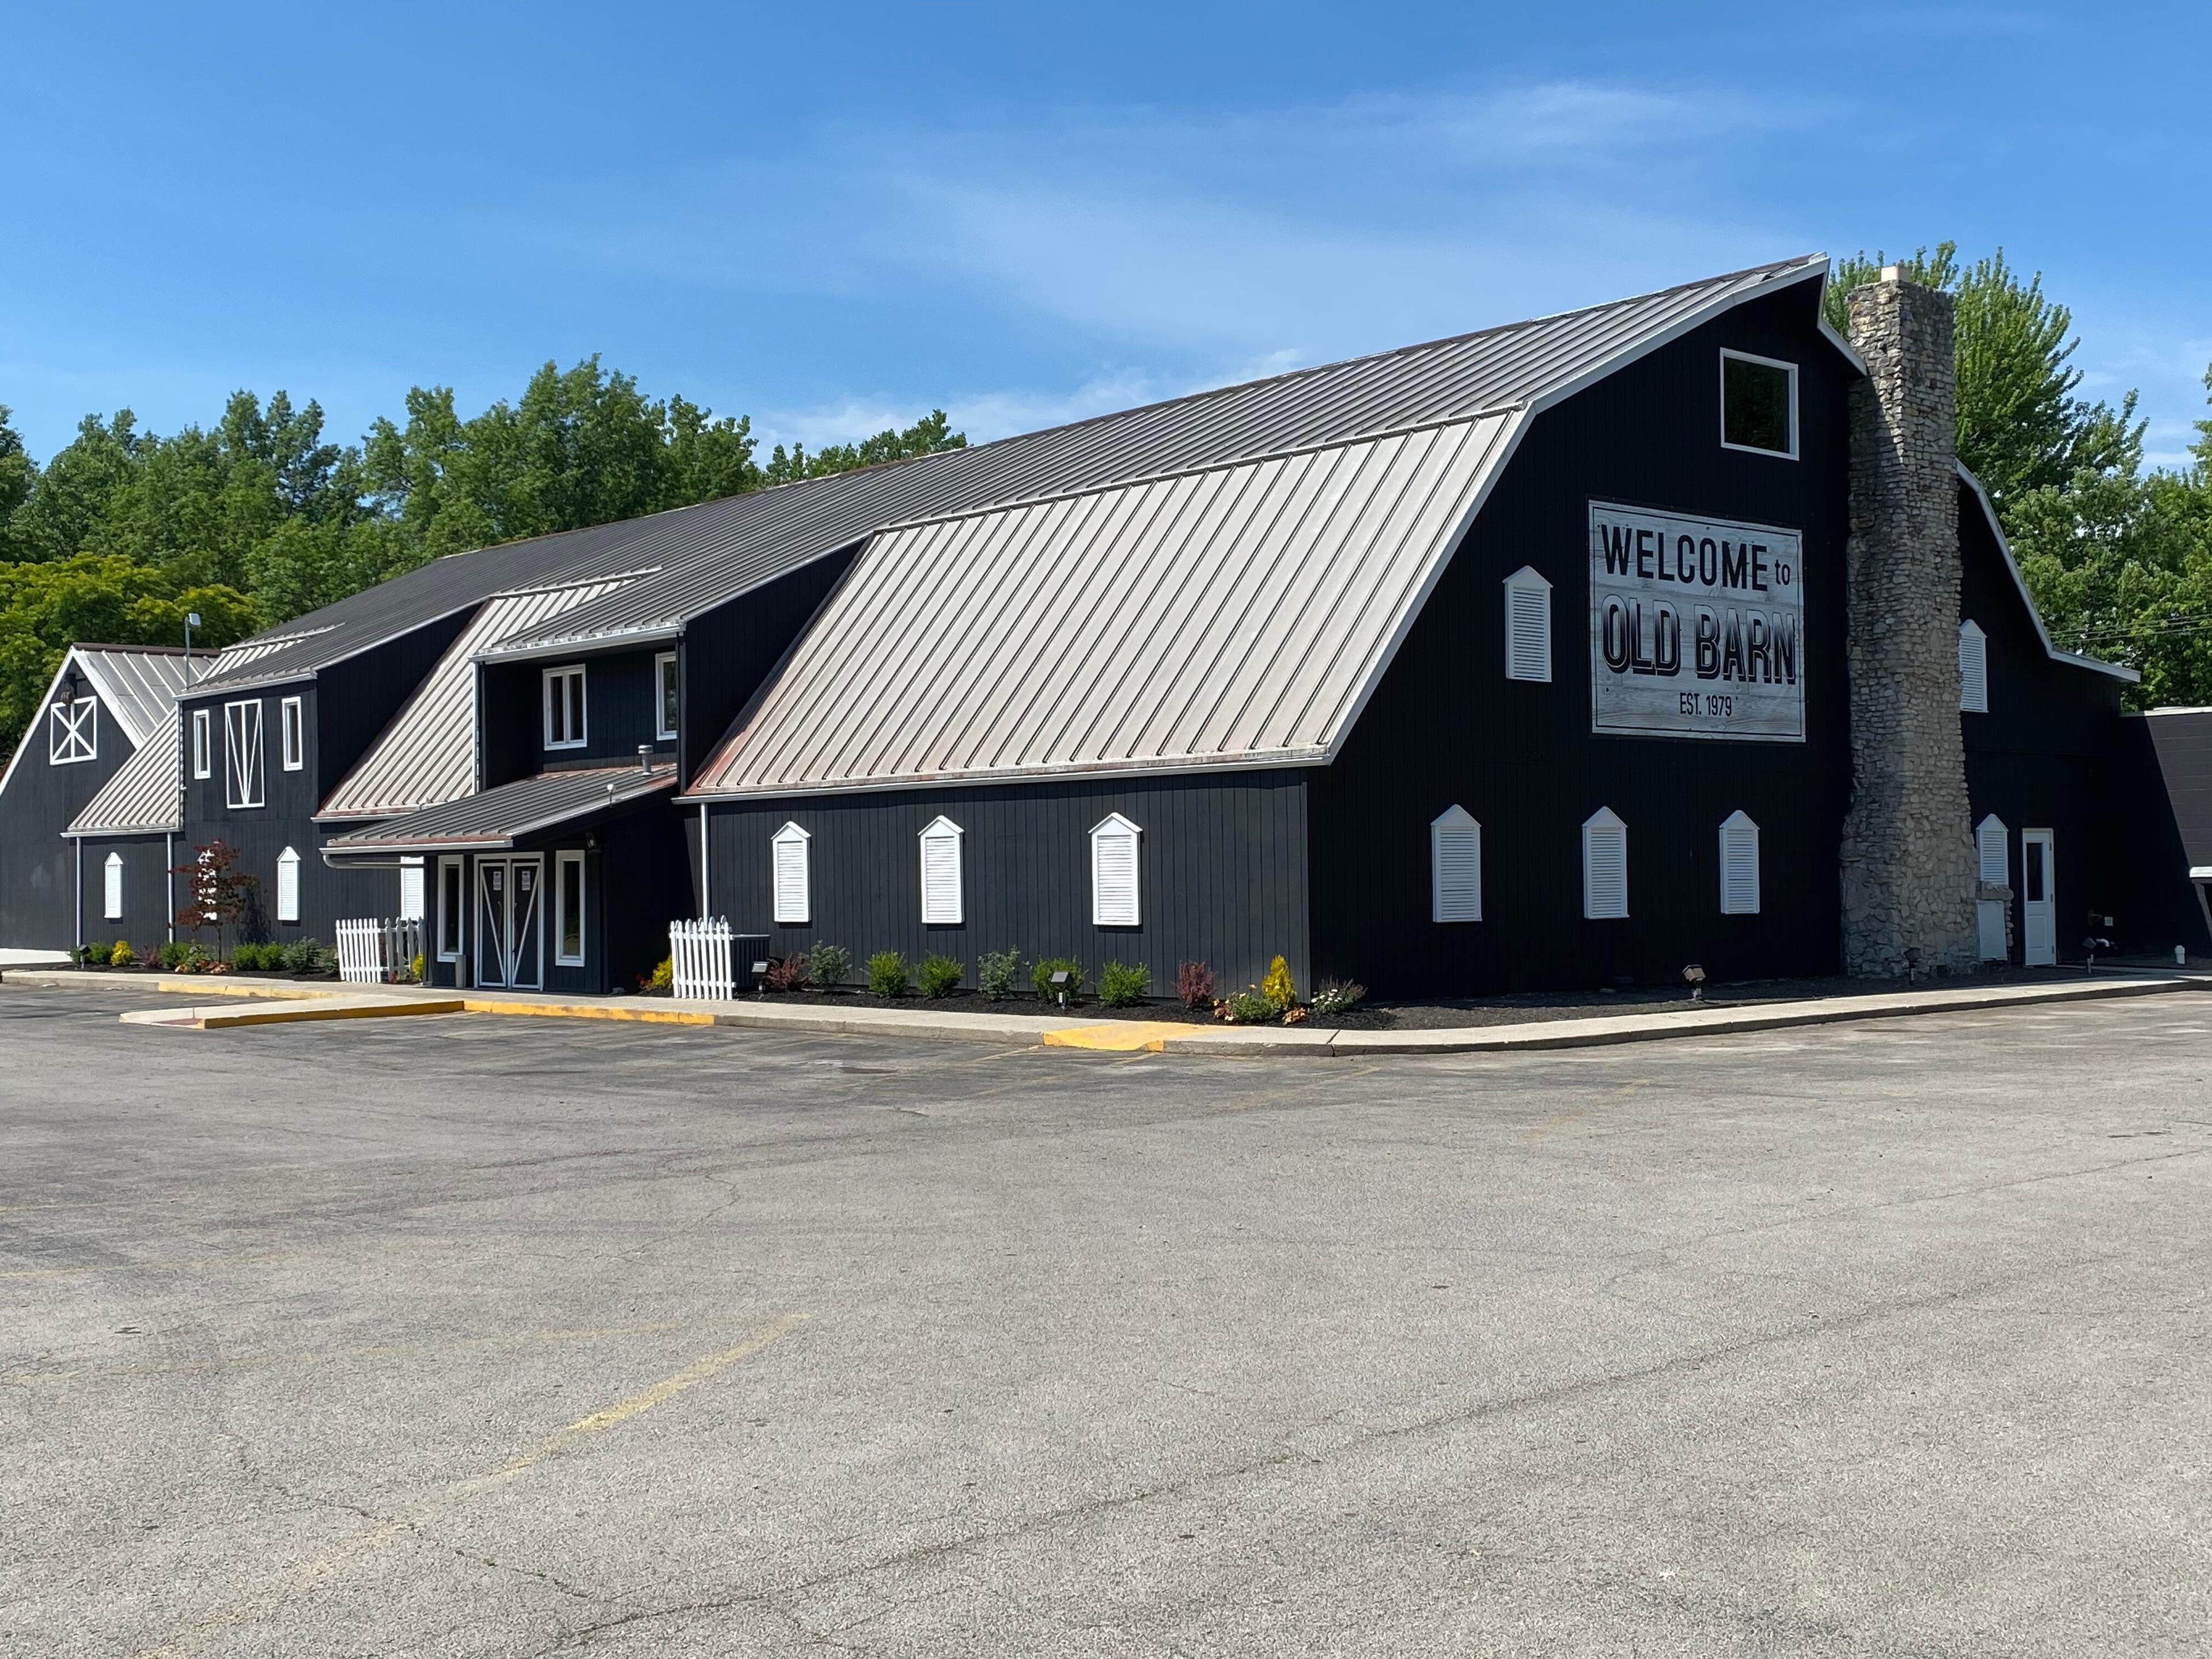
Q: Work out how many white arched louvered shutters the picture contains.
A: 13